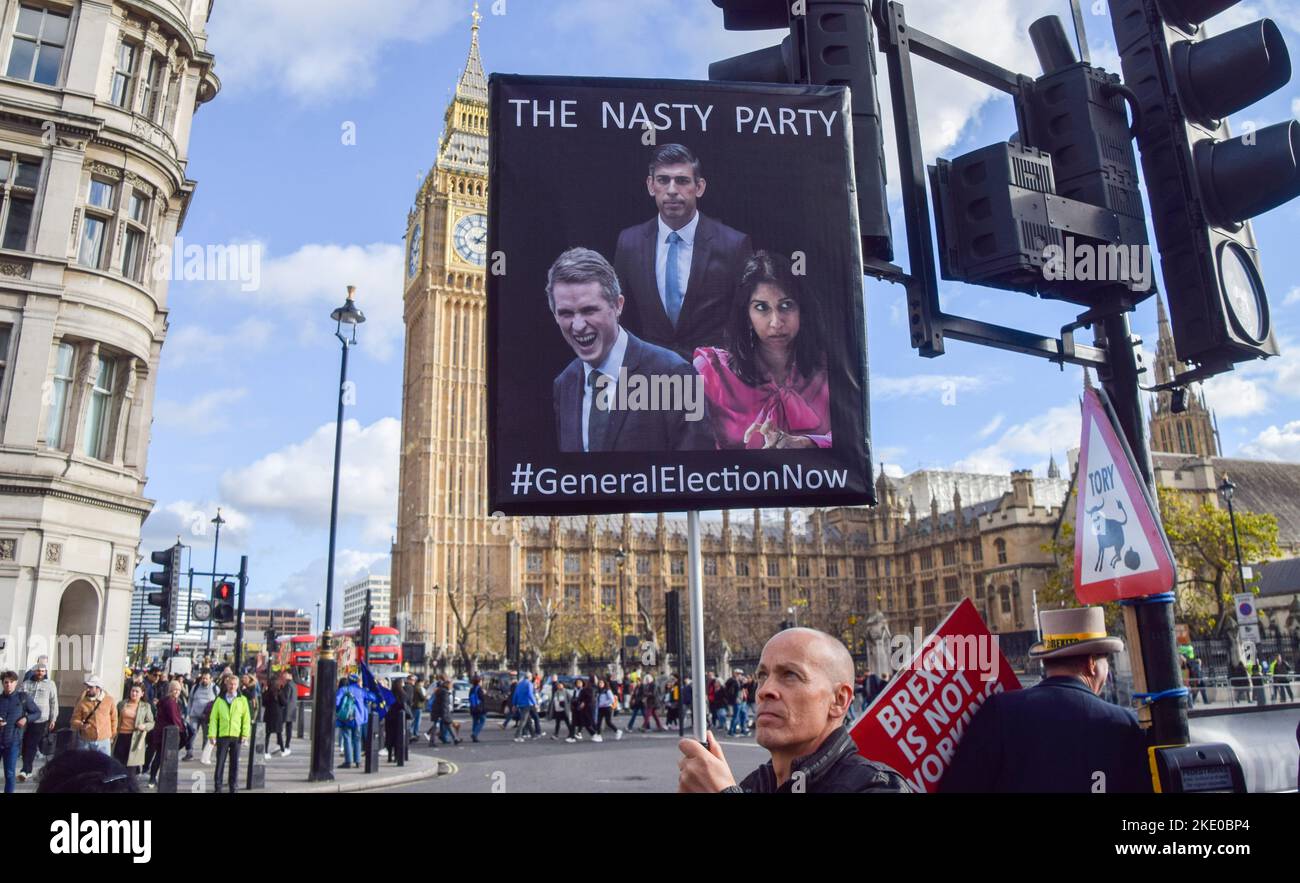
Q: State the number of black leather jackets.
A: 1